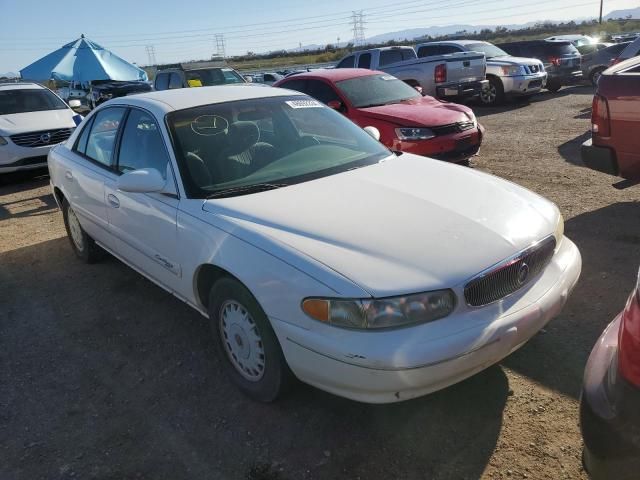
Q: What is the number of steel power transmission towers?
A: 3